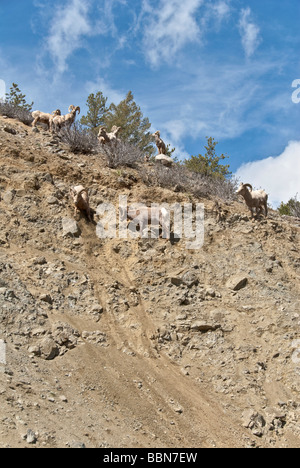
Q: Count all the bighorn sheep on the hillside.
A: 8